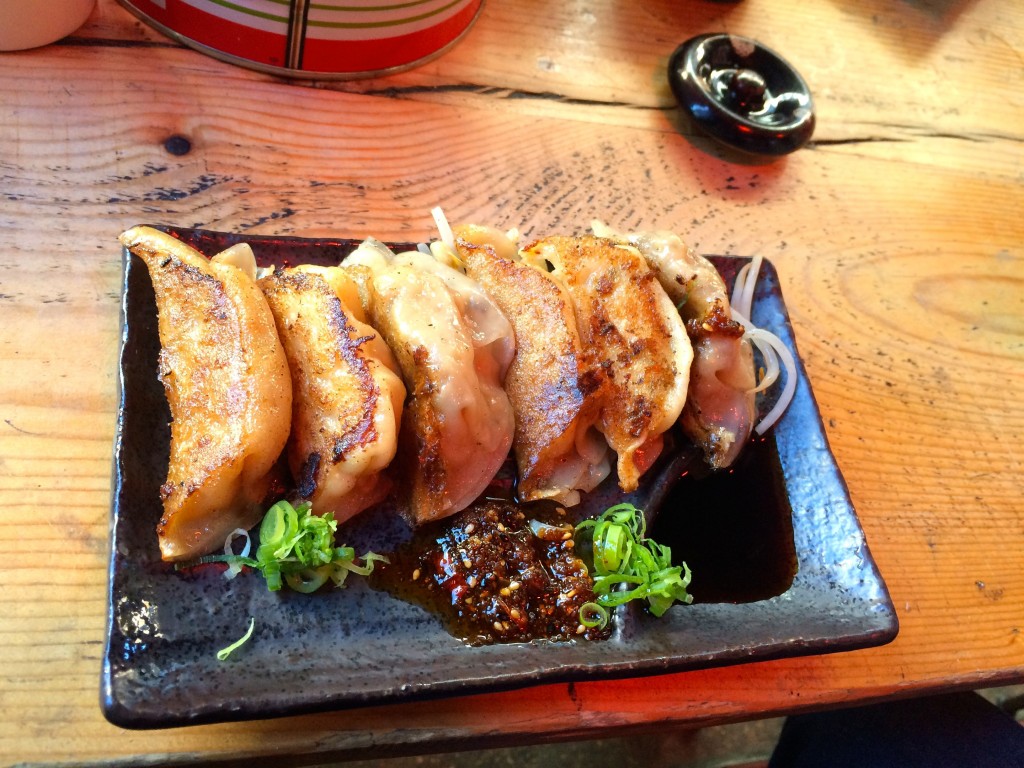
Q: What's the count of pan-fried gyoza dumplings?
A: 6